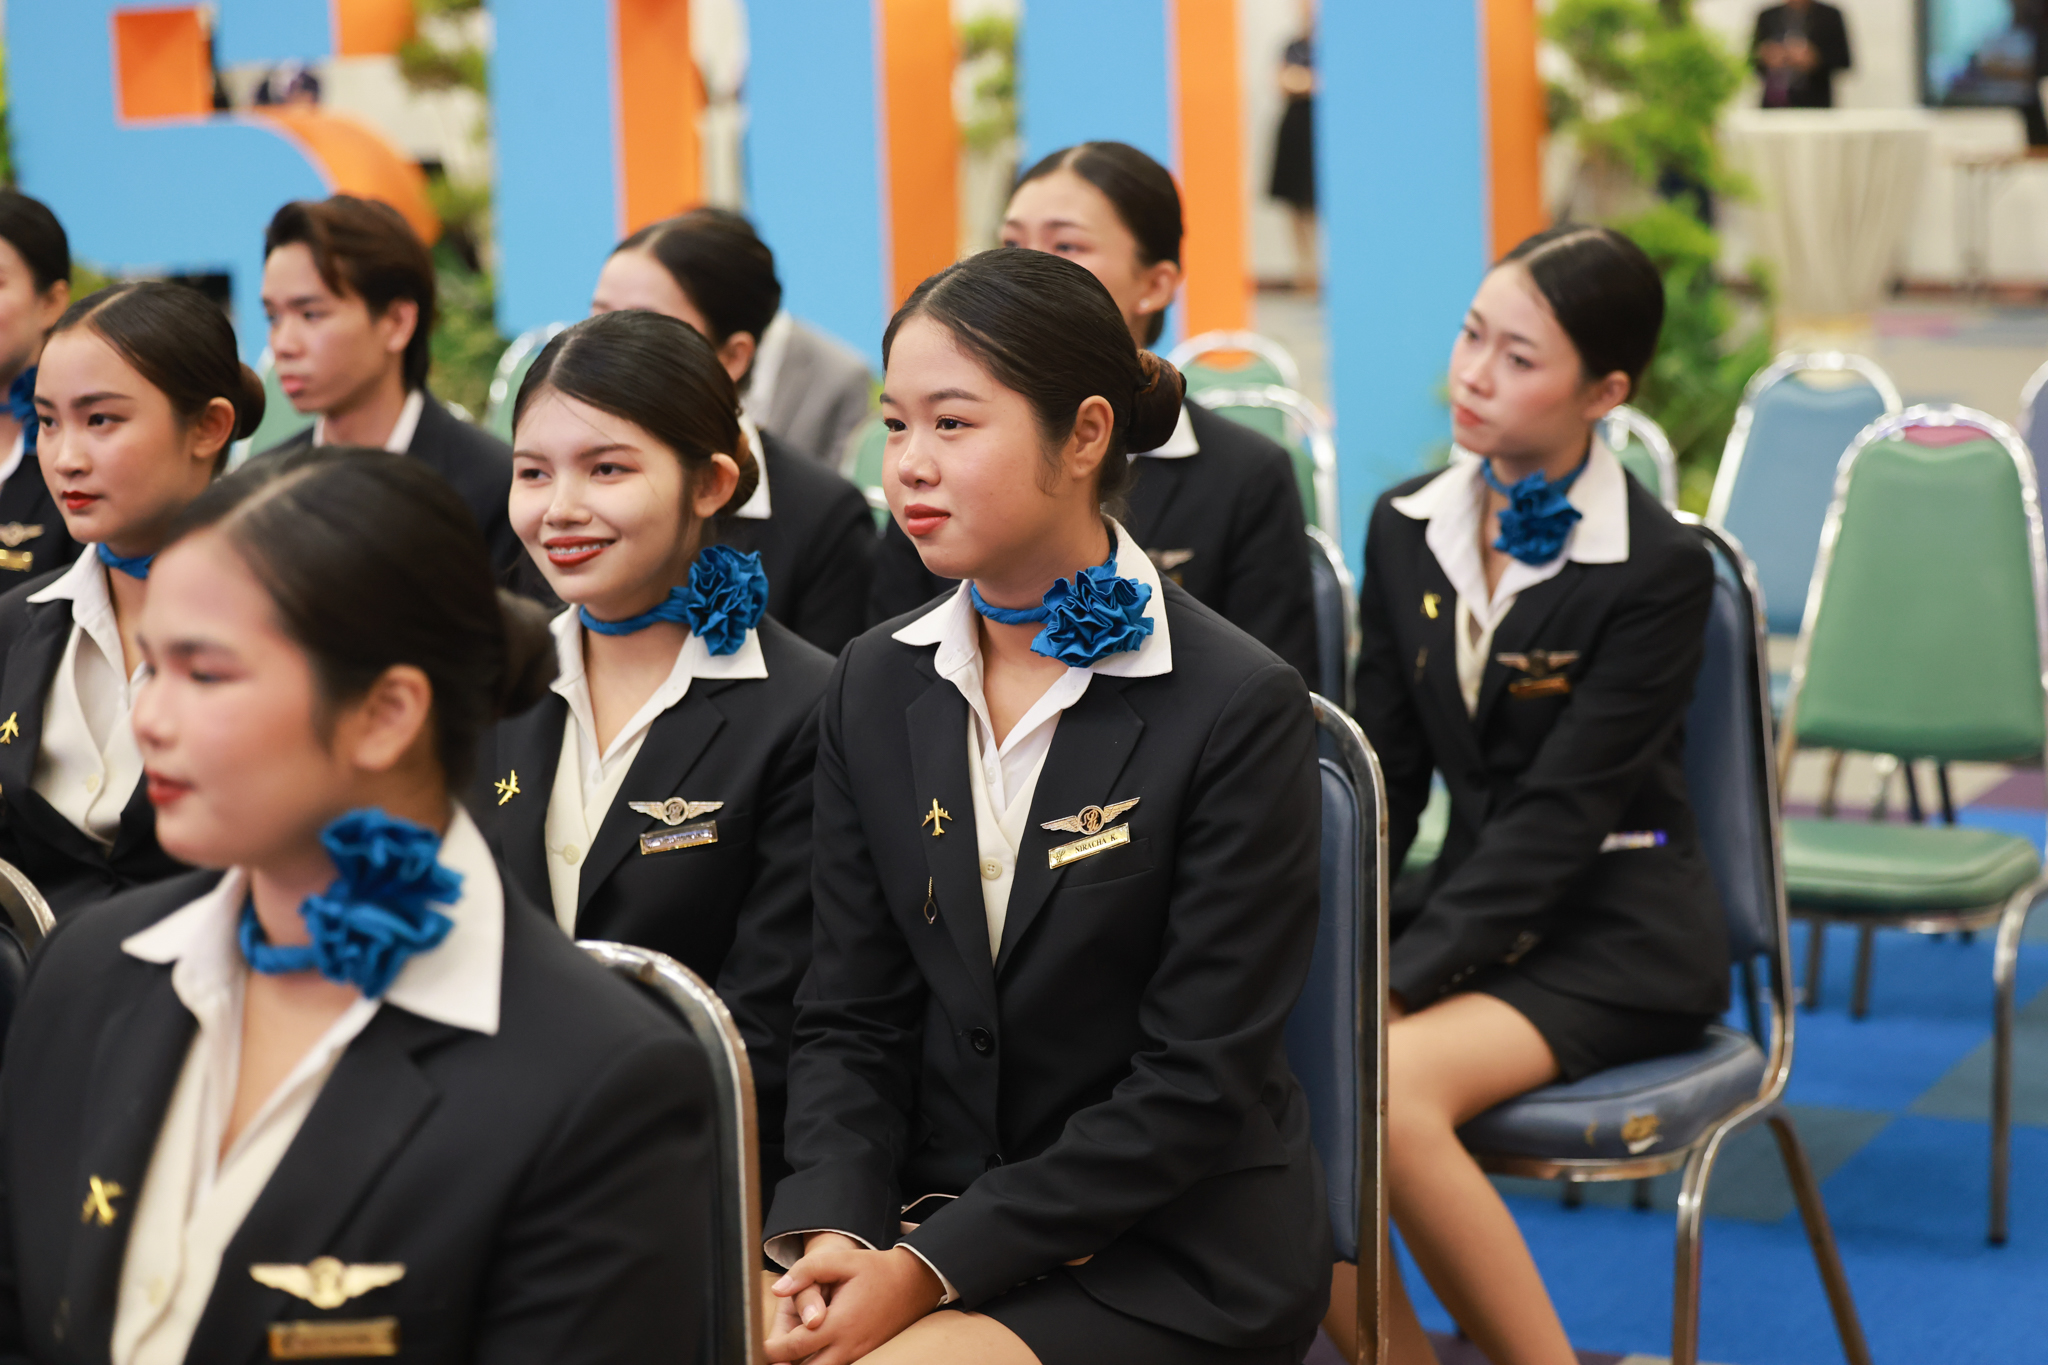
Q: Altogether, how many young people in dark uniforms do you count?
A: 9